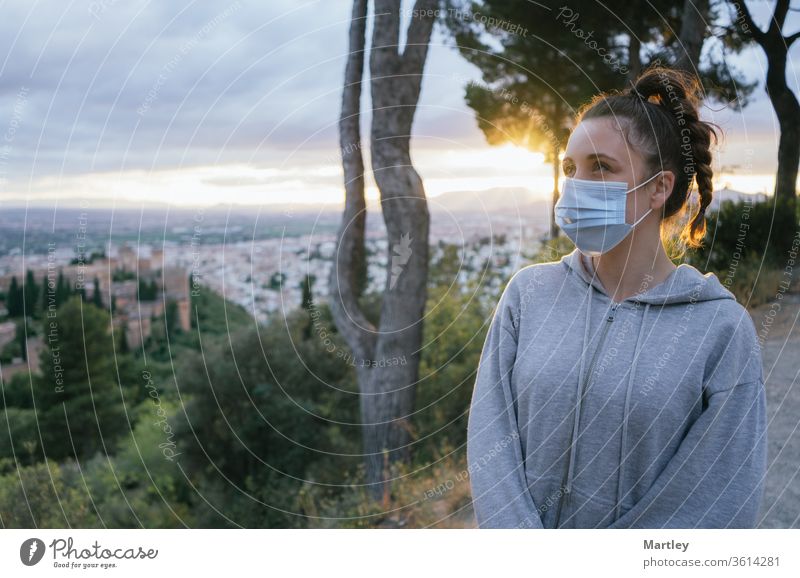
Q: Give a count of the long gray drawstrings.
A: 2